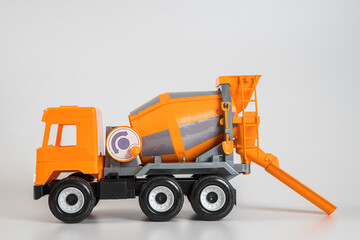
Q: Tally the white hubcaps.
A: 3